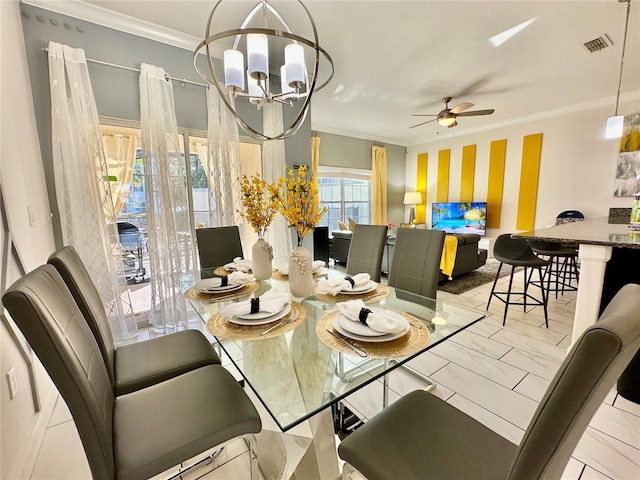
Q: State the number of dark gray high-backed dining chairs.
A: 6